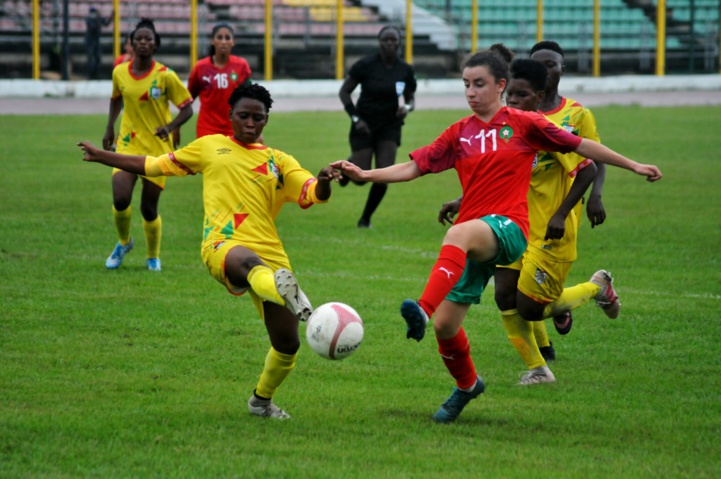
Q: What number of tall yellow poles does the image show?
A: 10